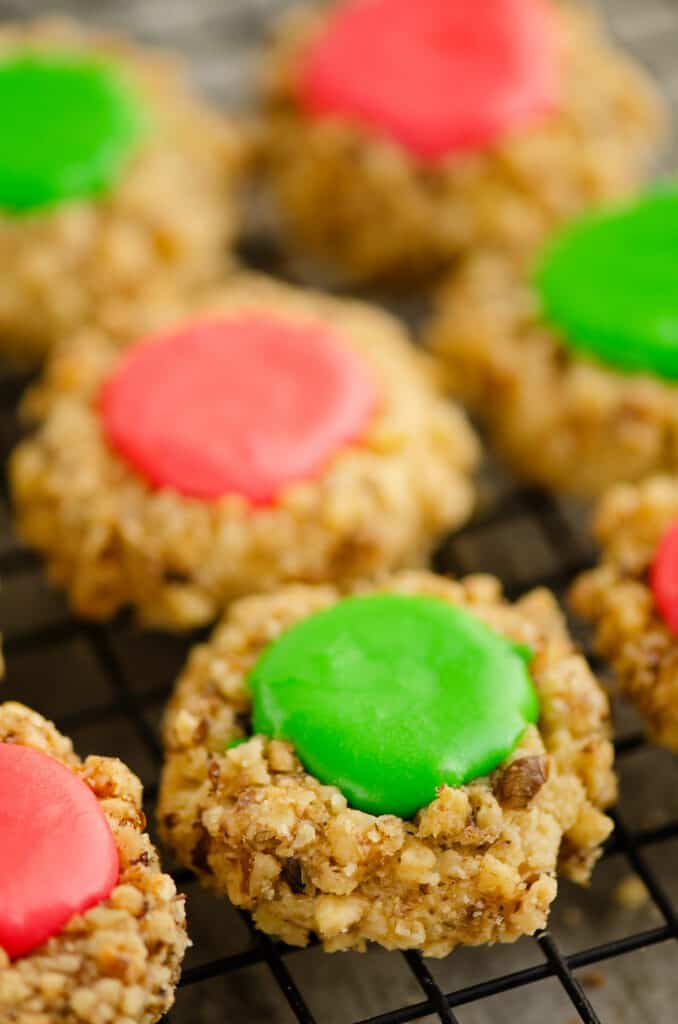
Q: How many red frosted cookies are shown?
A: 4